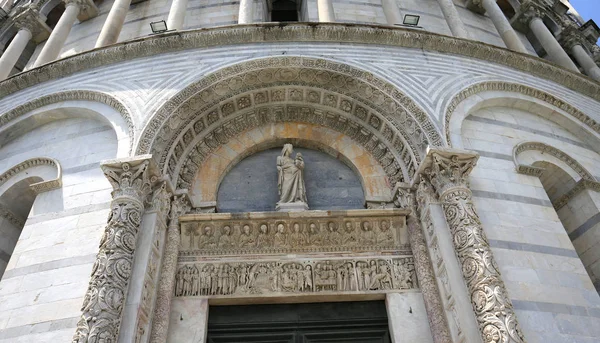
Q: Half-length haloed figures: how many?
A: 11